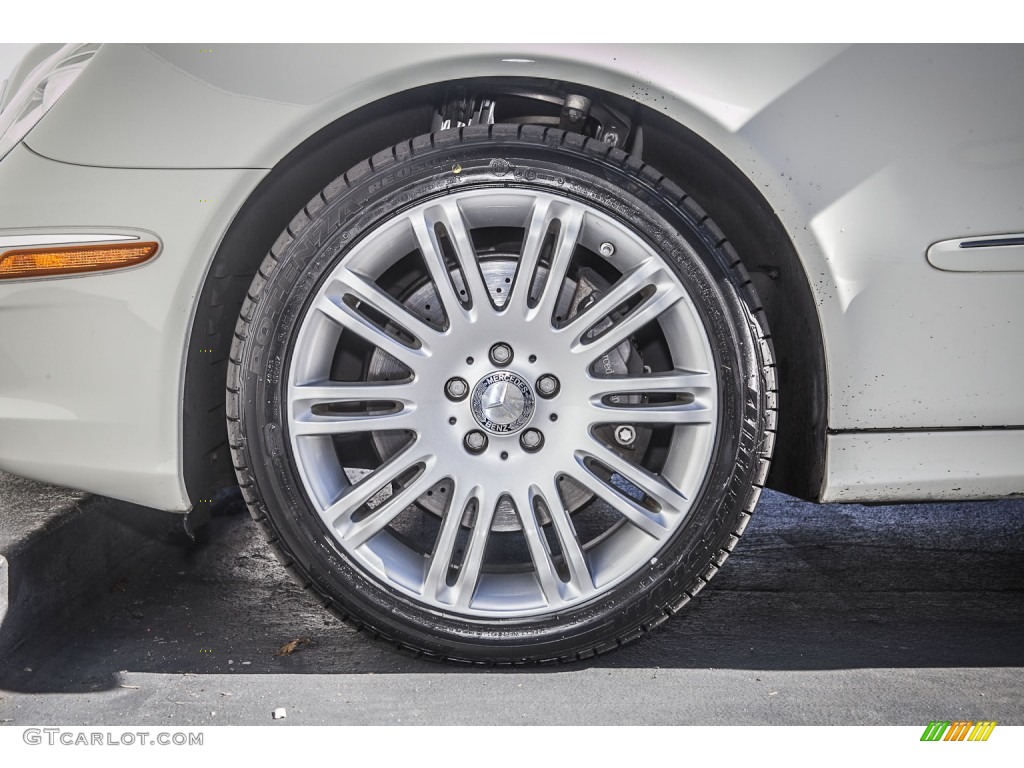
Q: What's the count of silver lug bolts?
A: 5